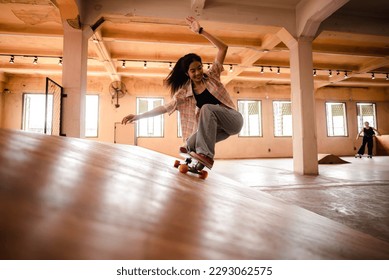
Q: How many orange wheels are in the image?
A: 3